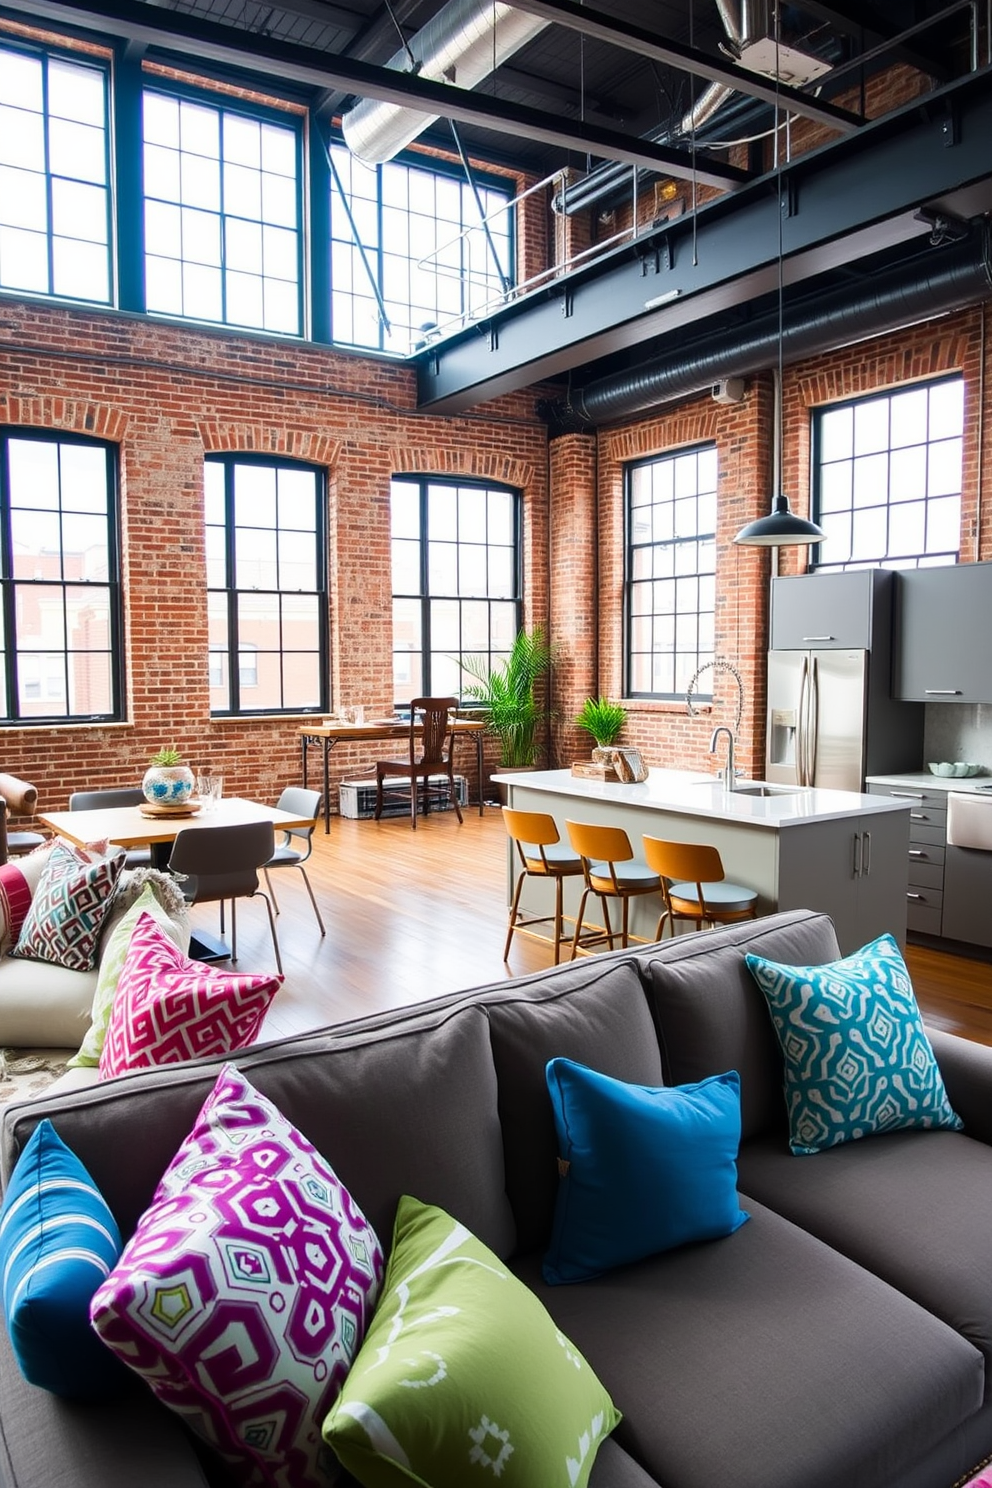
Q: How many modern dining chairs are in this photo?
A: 3